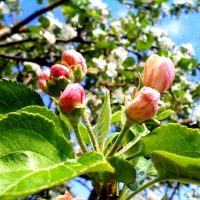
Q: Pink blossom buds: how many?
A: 6